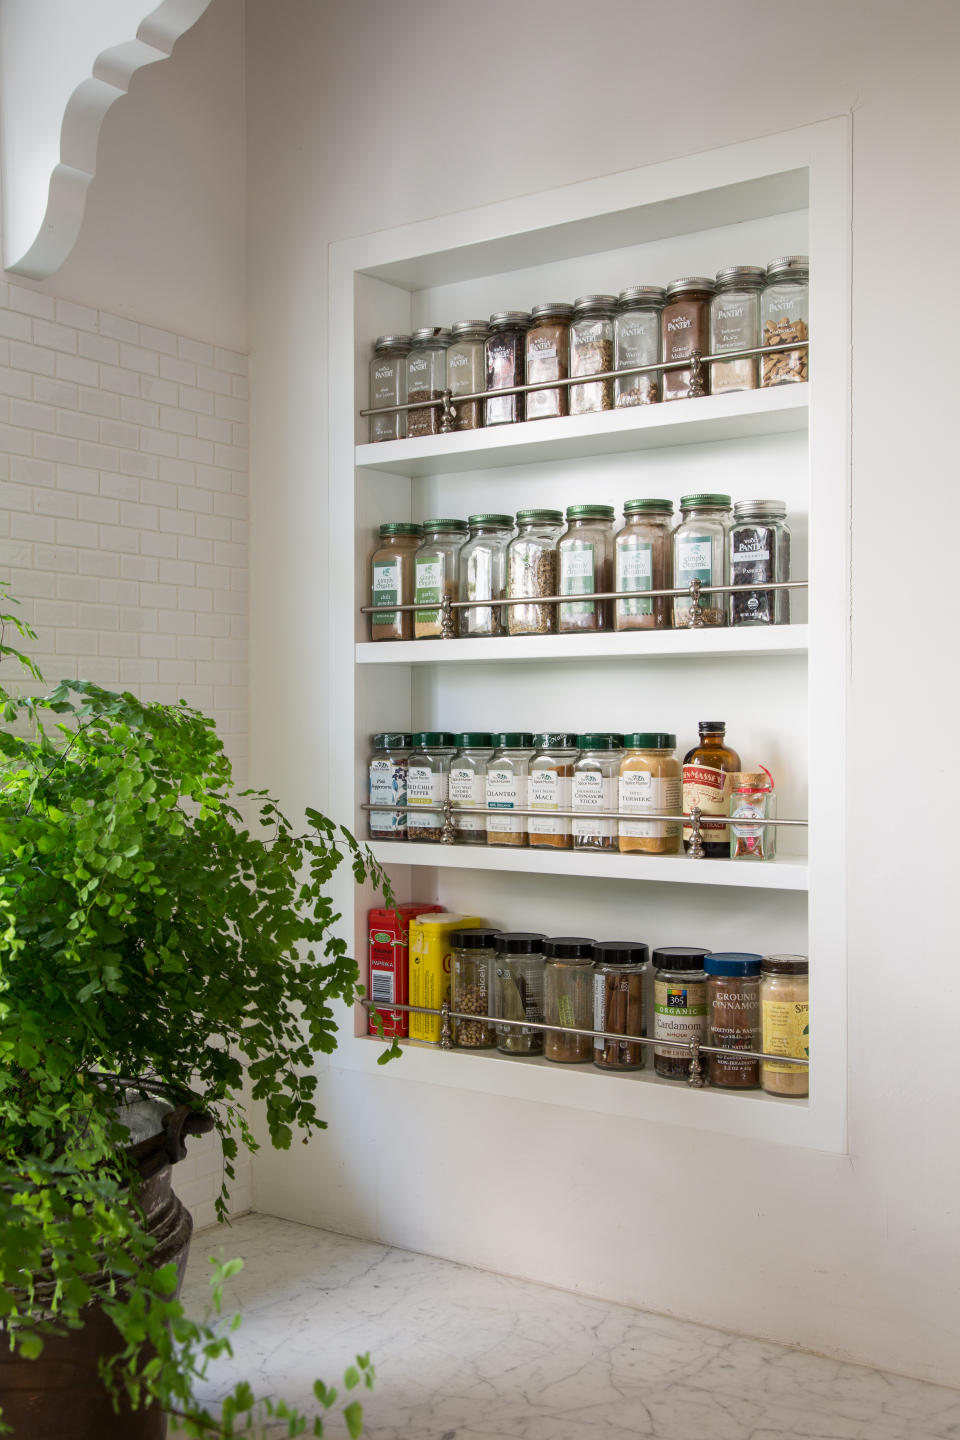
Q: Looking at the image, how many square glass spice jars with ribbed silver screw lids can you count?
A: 11